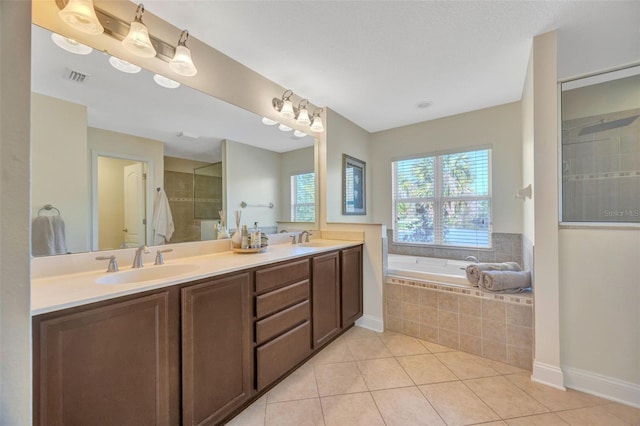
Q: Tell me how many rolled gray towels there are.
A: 2